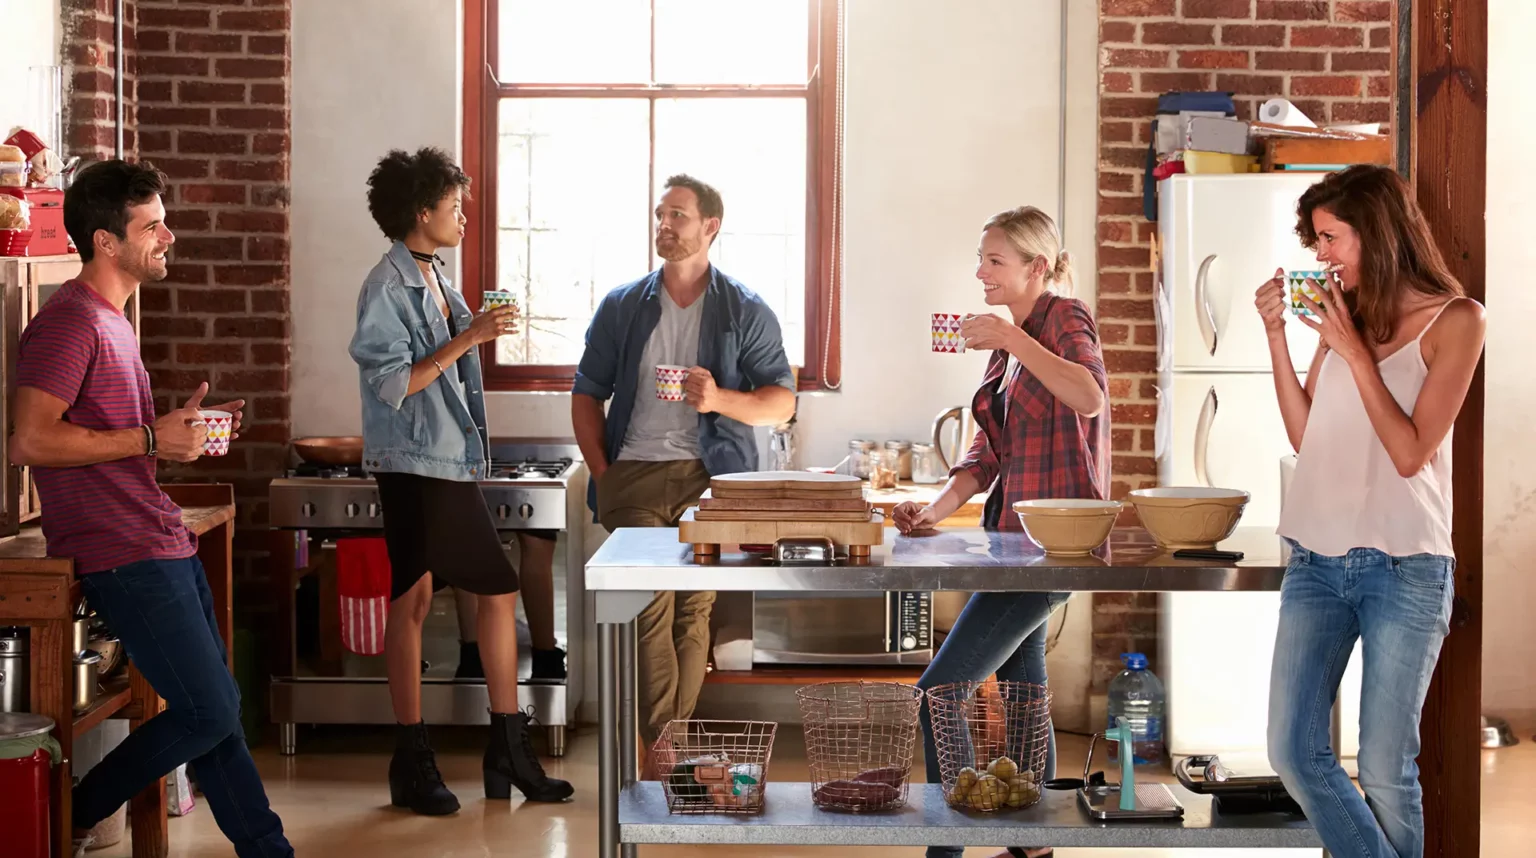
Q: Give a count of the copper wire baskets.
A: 3